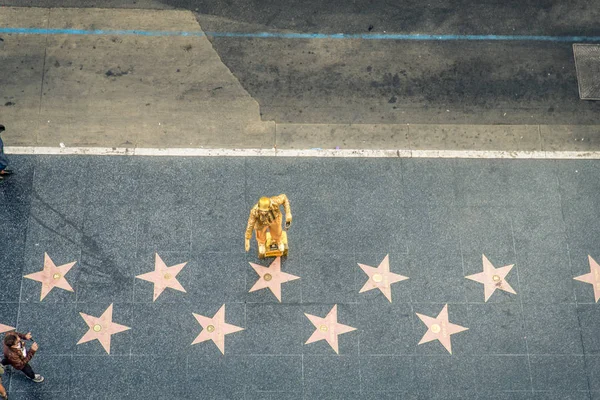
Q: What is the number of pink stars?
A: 11